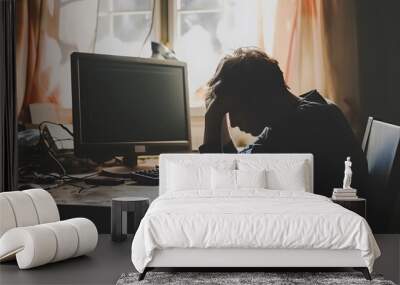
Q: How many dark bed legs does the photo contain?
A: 2